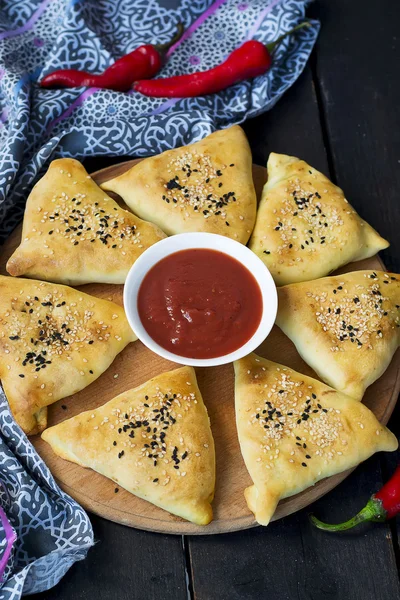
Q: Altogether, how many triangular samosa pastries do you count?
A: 7